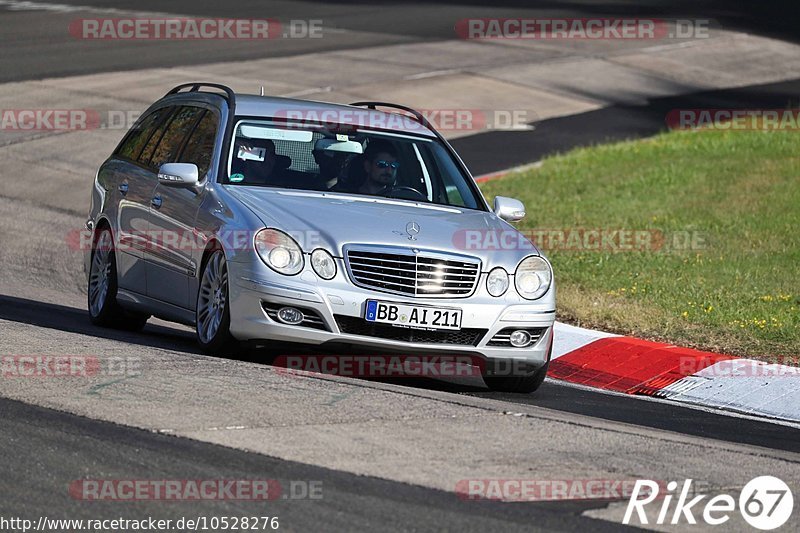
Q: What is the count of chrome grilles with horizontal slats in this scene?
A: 1